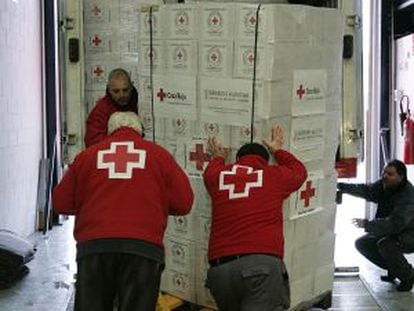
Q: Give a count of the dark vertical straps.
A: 2